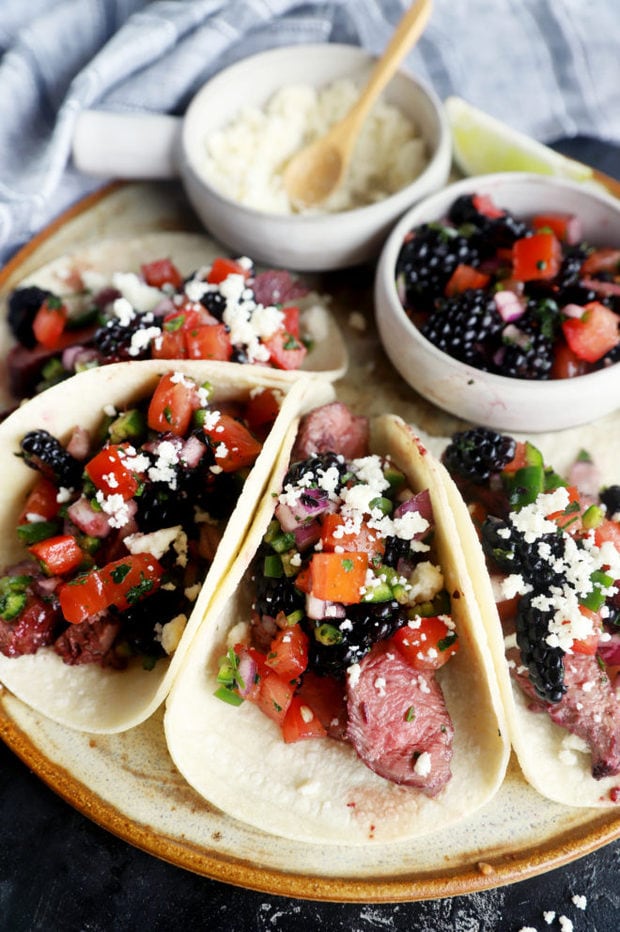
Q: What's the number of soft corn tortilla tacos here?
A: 4